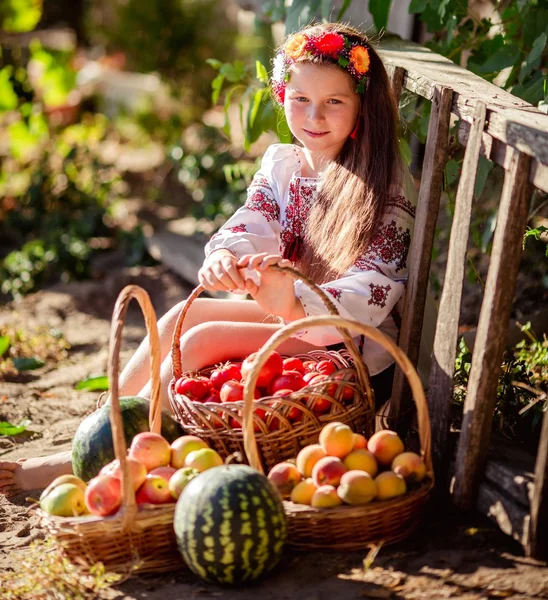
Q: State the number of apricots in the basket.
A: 12